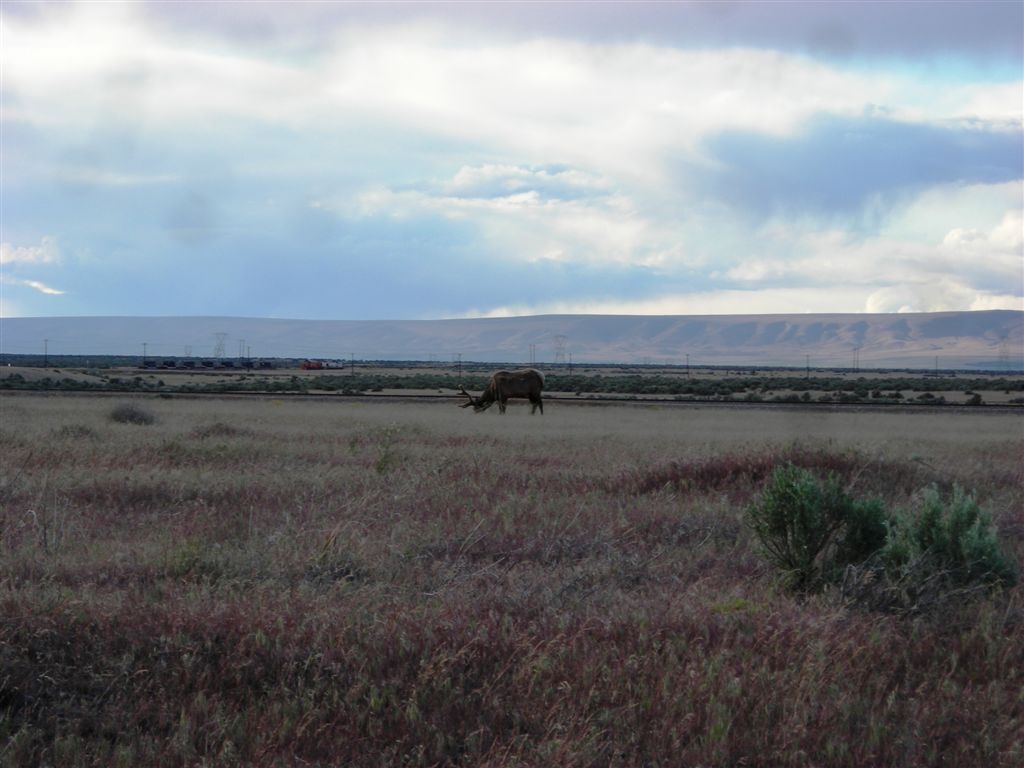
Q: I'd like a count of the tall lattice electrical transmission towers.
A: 3